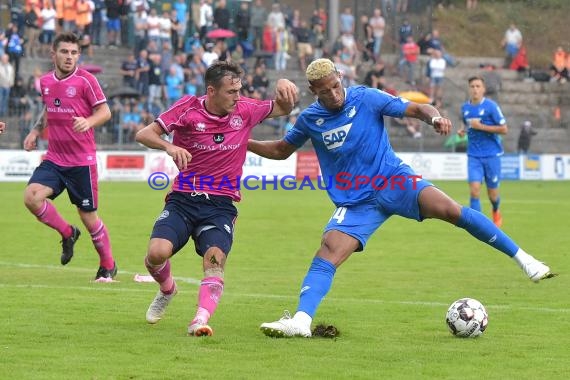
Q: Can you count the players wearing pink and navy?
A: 2